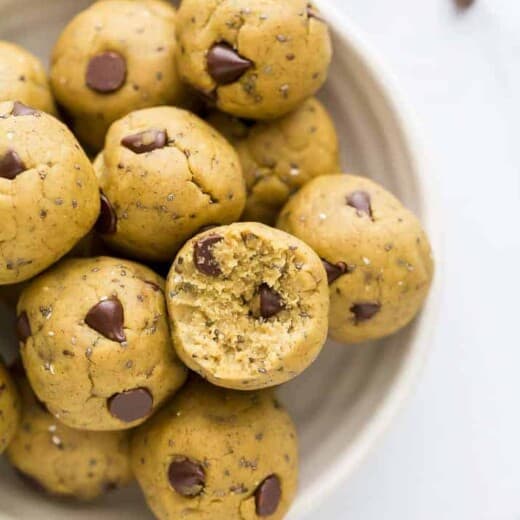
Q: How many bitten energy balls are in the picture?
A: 1